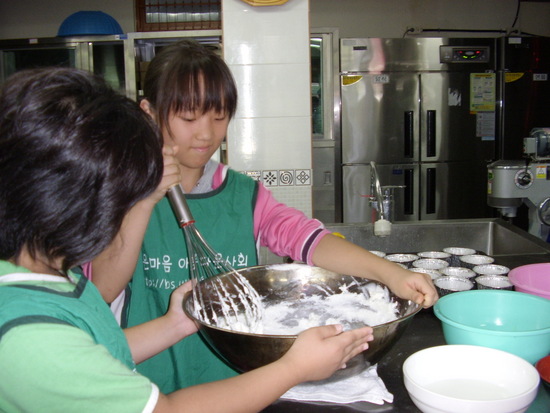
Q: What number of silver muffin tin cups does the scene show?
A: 12